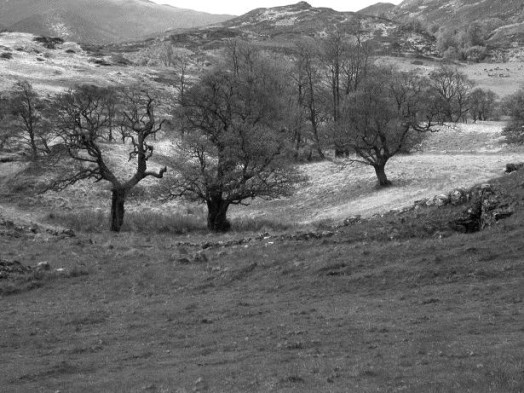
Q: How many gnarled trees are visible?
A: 3